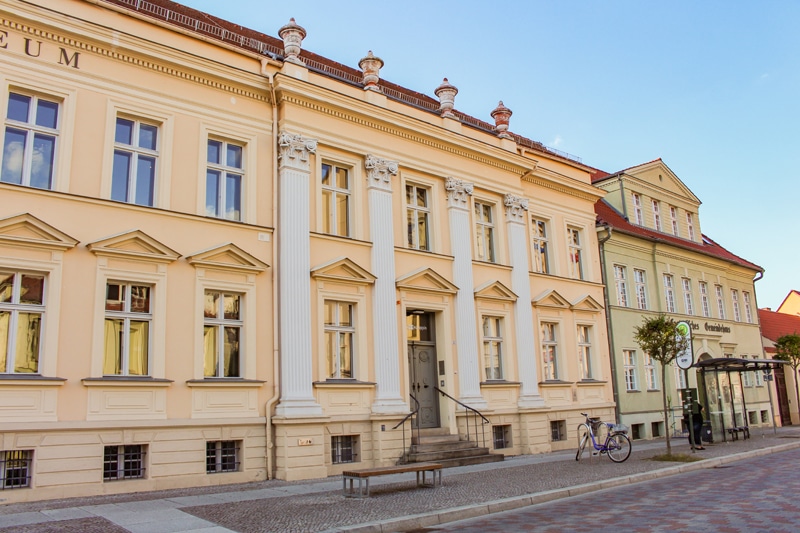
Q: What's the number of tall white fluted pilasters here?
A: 4